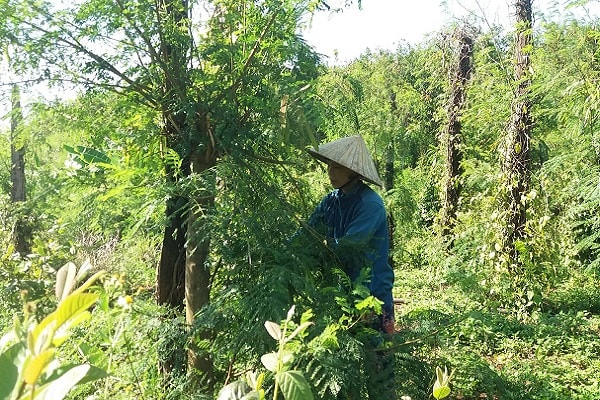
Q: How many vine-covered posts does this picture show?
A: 2